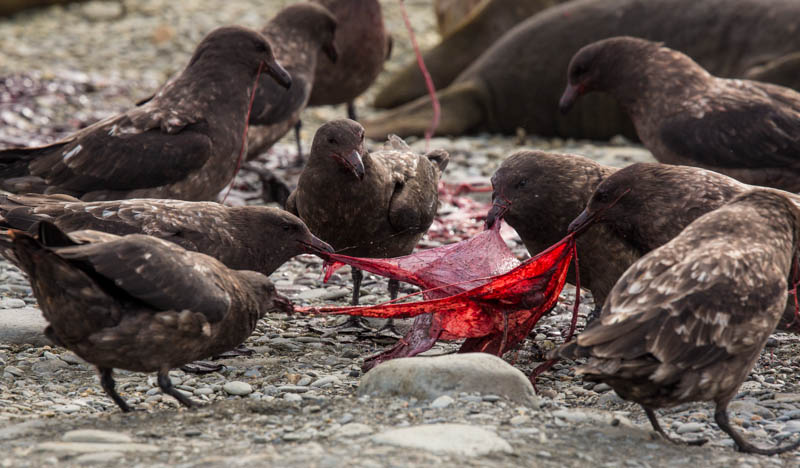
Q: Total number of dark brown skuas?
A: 10